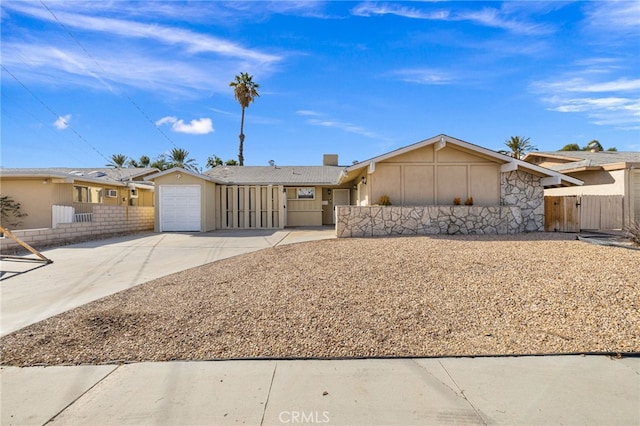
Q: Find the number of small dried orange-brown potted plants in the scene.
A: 2